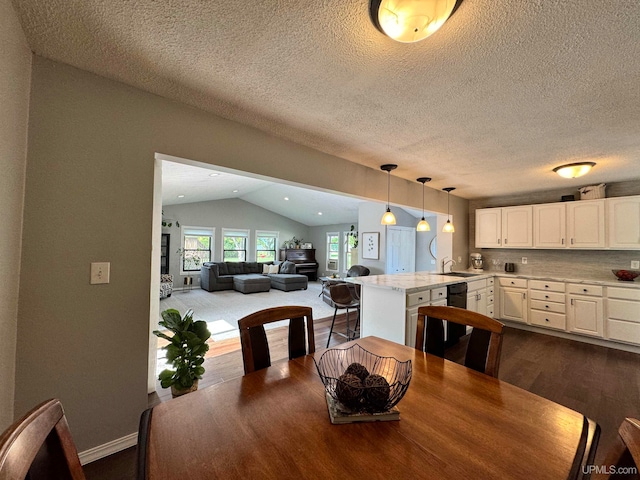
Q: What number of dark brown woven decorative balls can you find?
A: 3